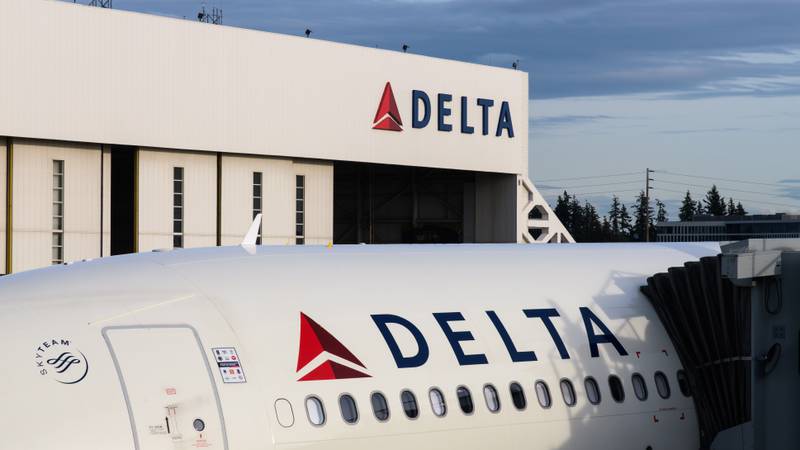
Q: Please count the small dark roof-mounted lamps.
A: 4